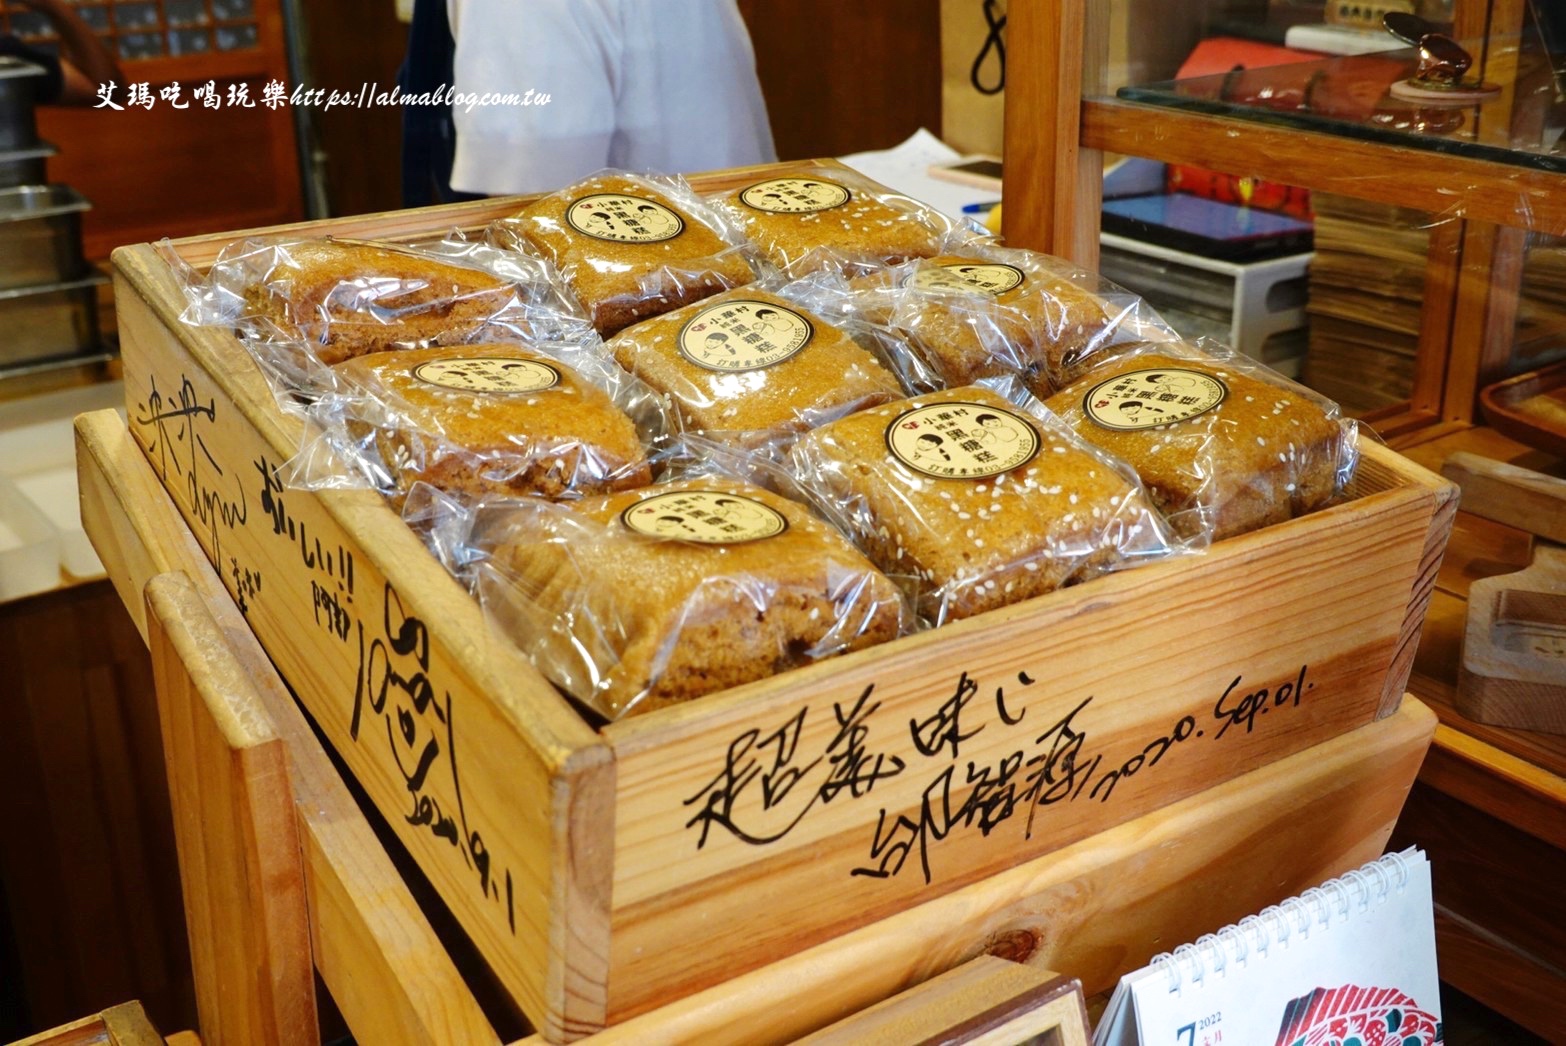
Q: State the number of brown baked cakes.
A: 9